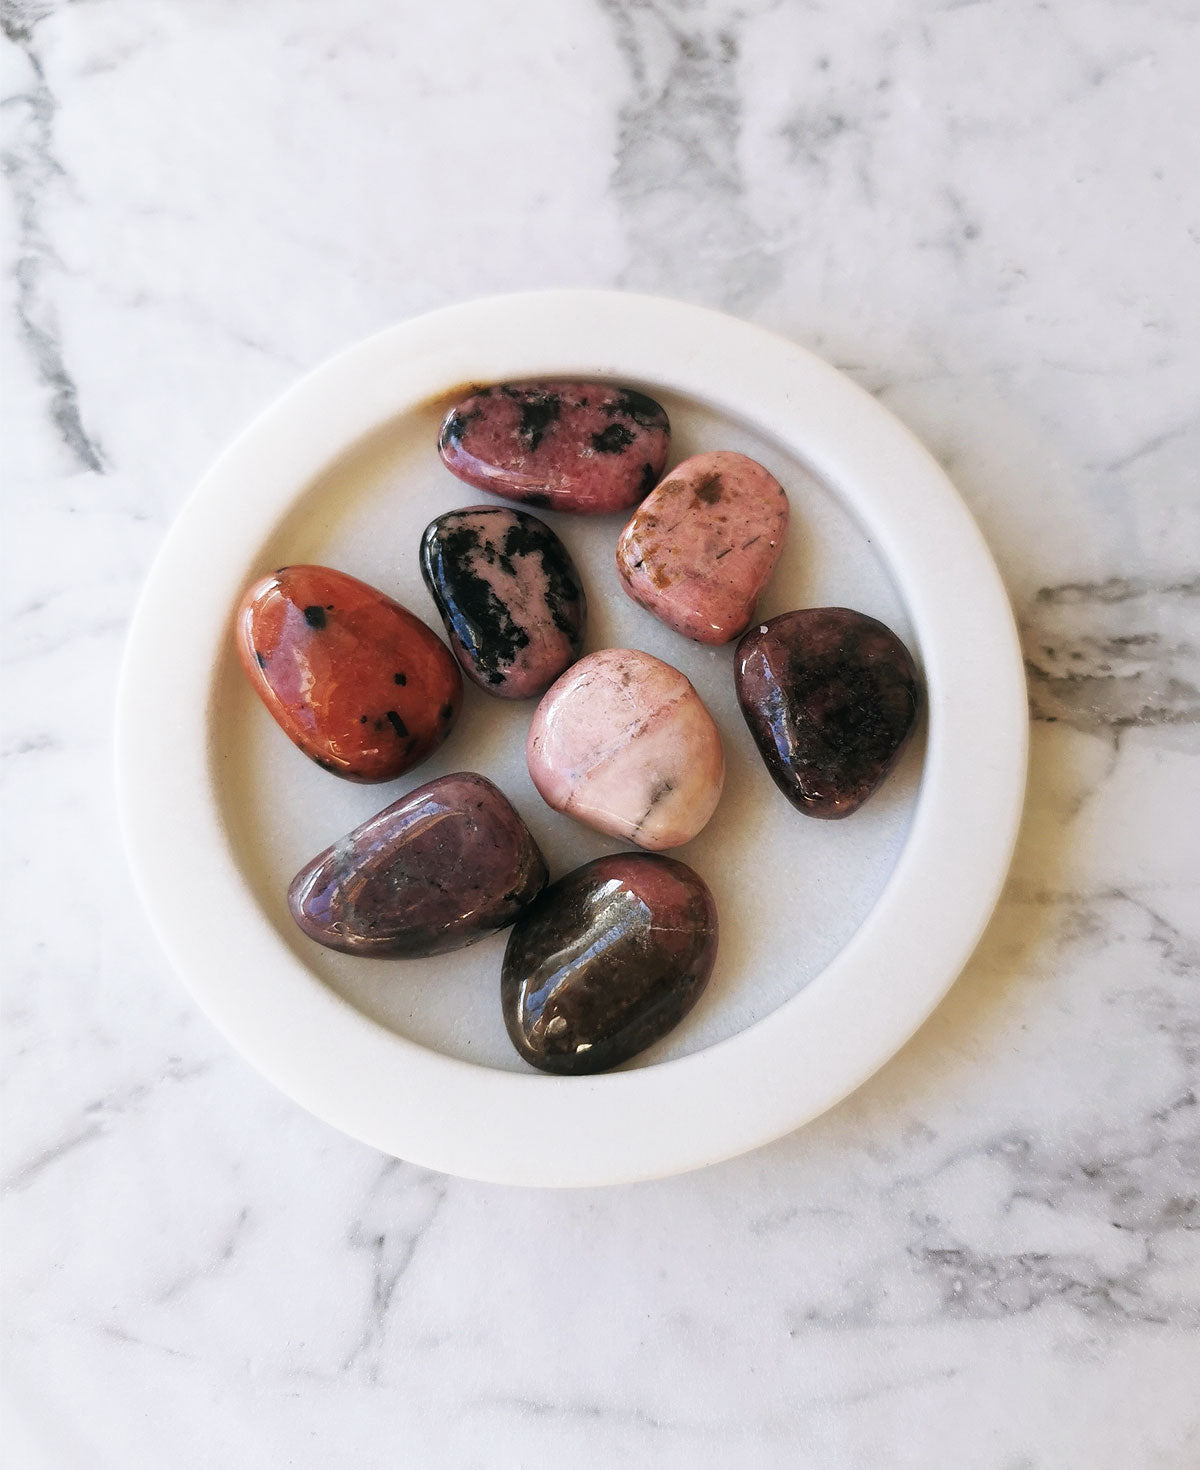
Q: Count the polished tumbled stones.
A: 8